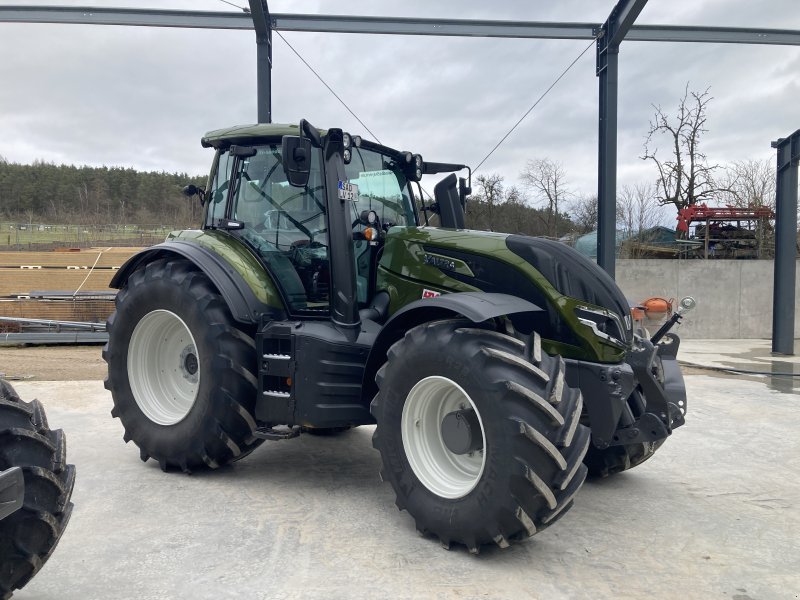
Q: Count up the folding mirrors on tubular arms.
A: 2